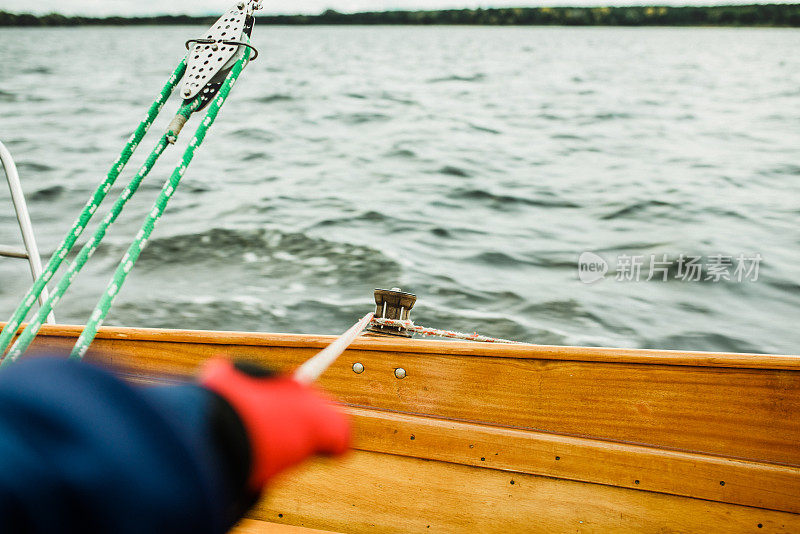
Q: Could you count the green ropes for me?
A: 3